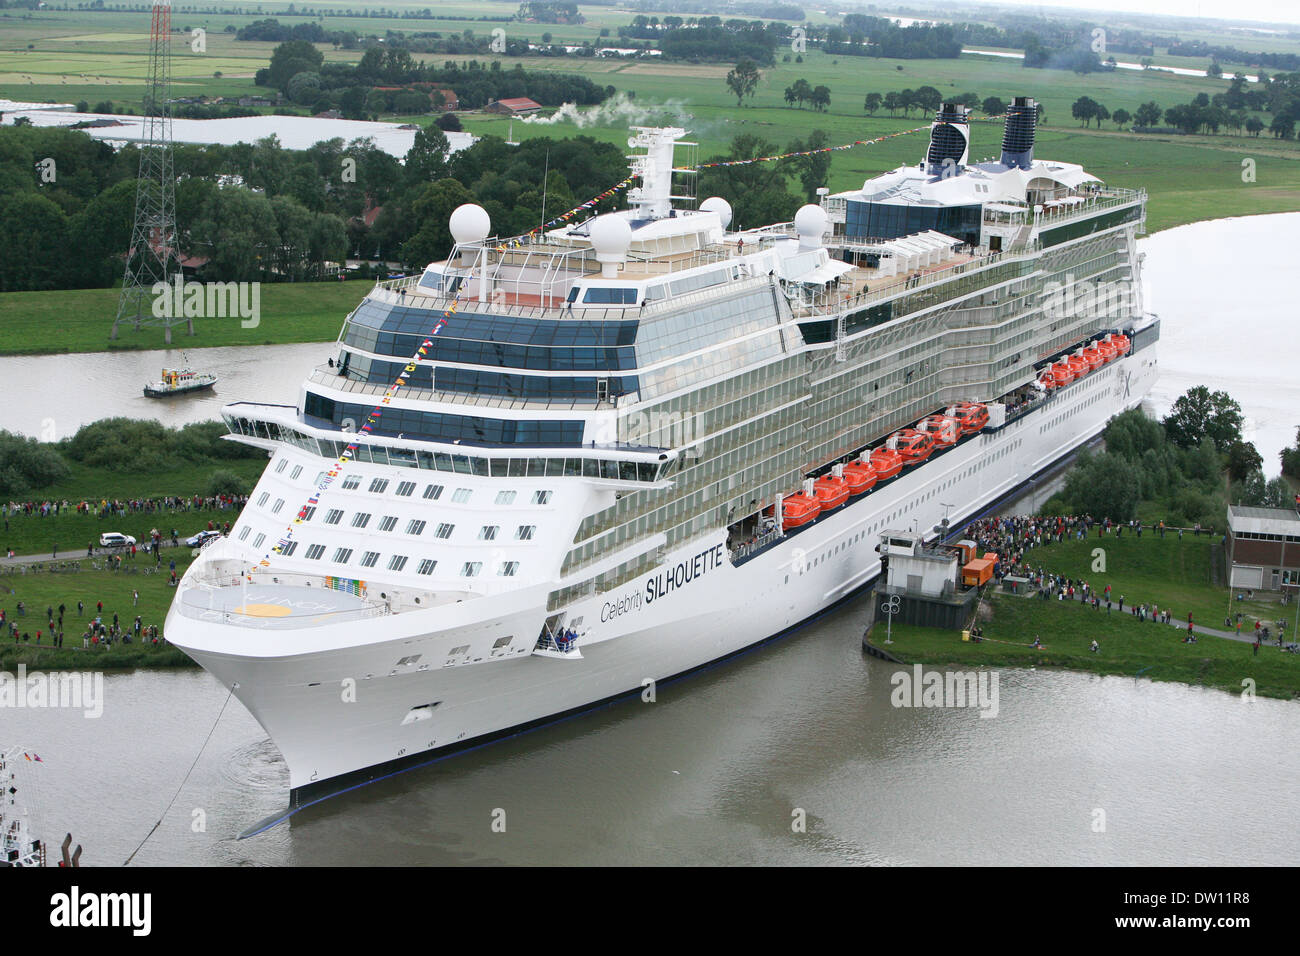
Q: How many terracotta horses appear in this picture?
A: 0